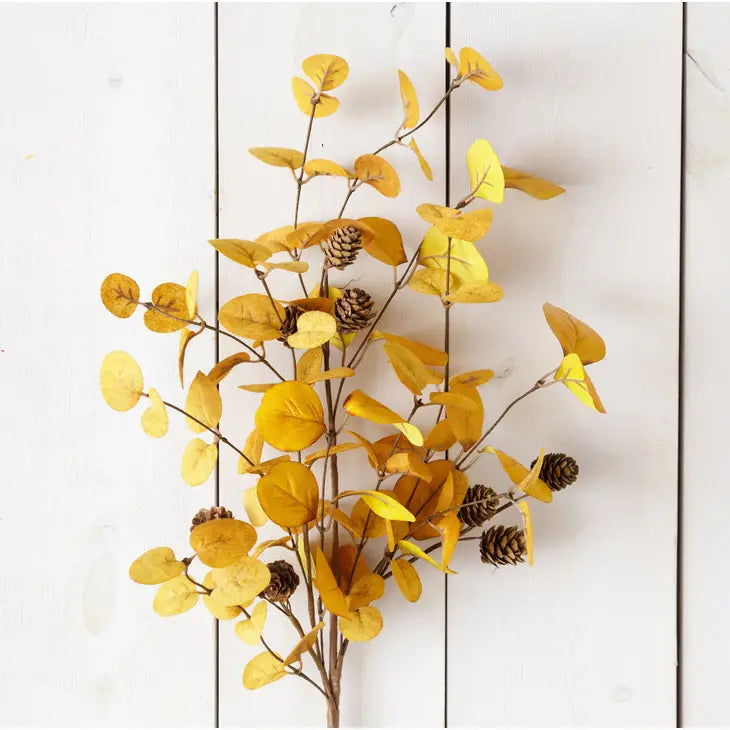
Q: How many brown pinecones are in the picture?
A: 8